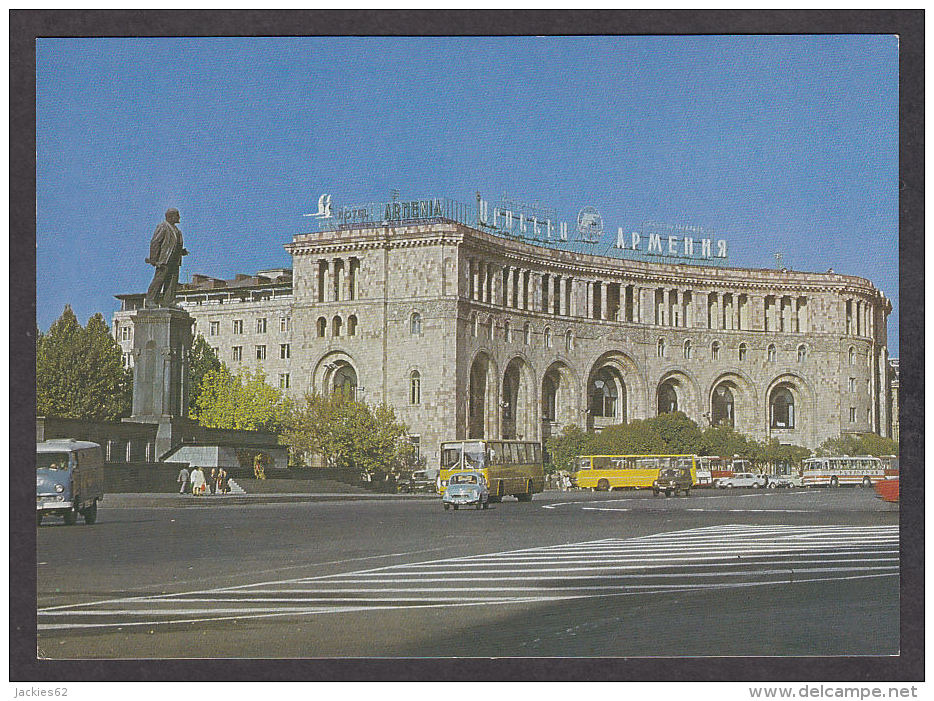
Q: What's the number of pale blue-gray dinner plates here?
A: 0